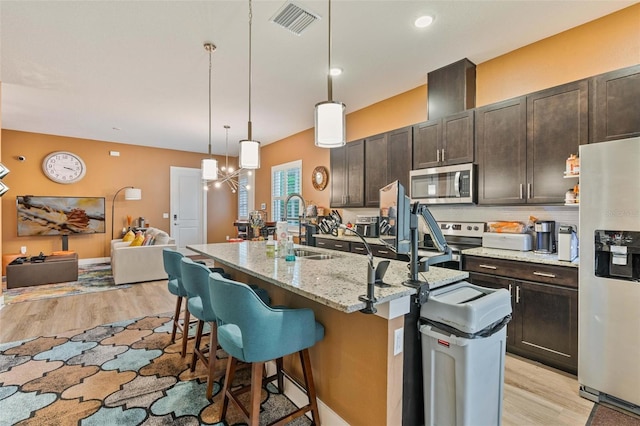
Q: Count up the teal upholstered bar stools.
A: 3